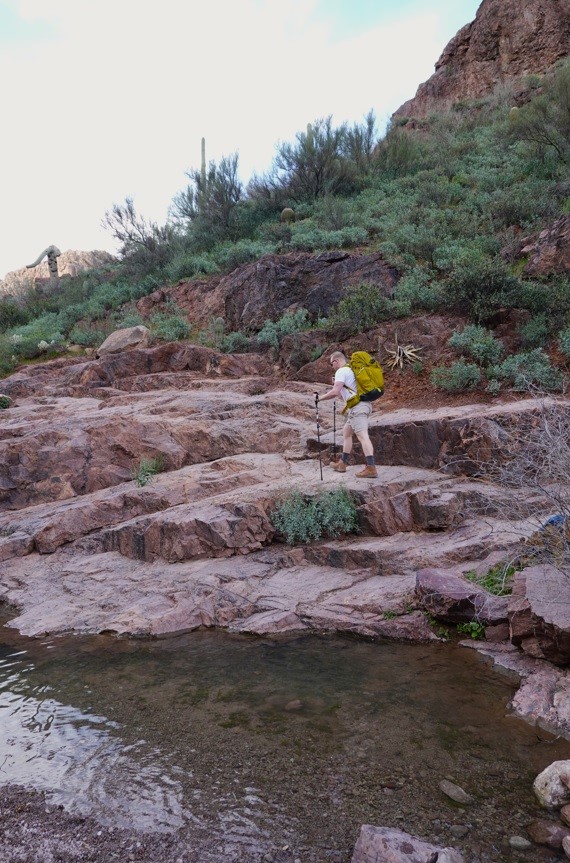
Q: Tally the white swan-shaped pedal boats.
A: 0